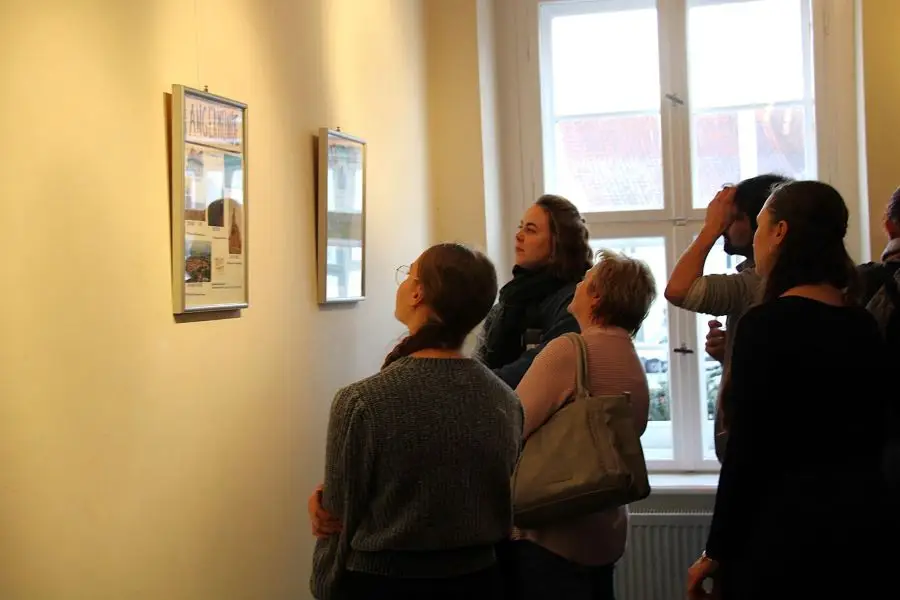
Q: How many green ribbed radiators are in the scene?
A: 0